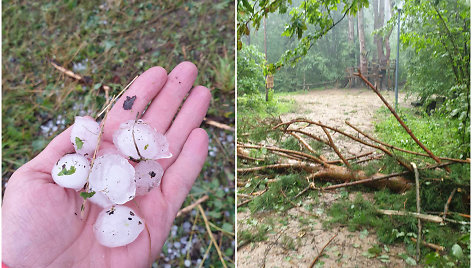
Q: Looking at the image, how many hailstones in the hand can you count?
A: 7